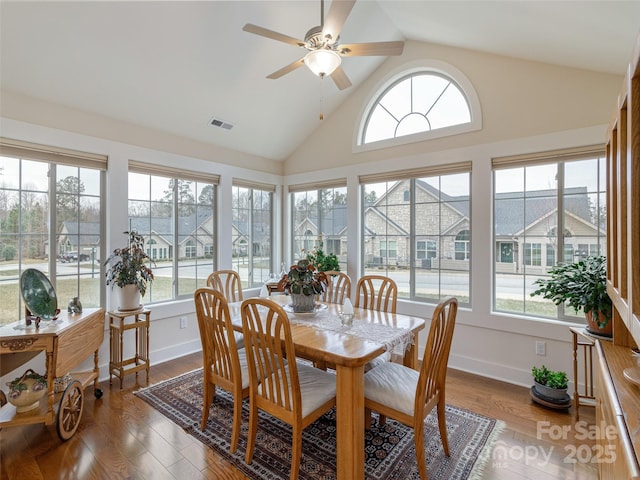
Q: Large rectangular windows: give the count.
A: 6